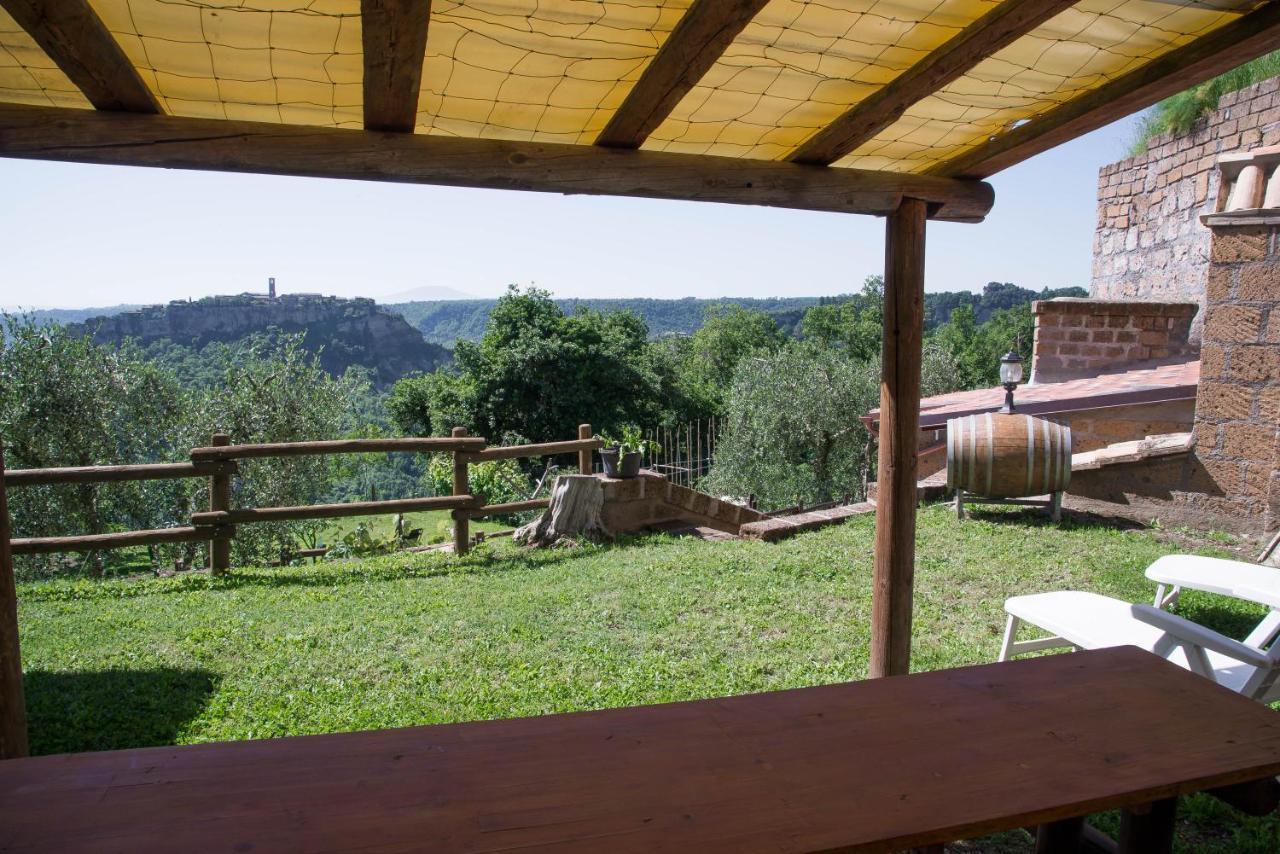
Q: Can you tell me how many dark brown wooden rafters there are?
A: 5